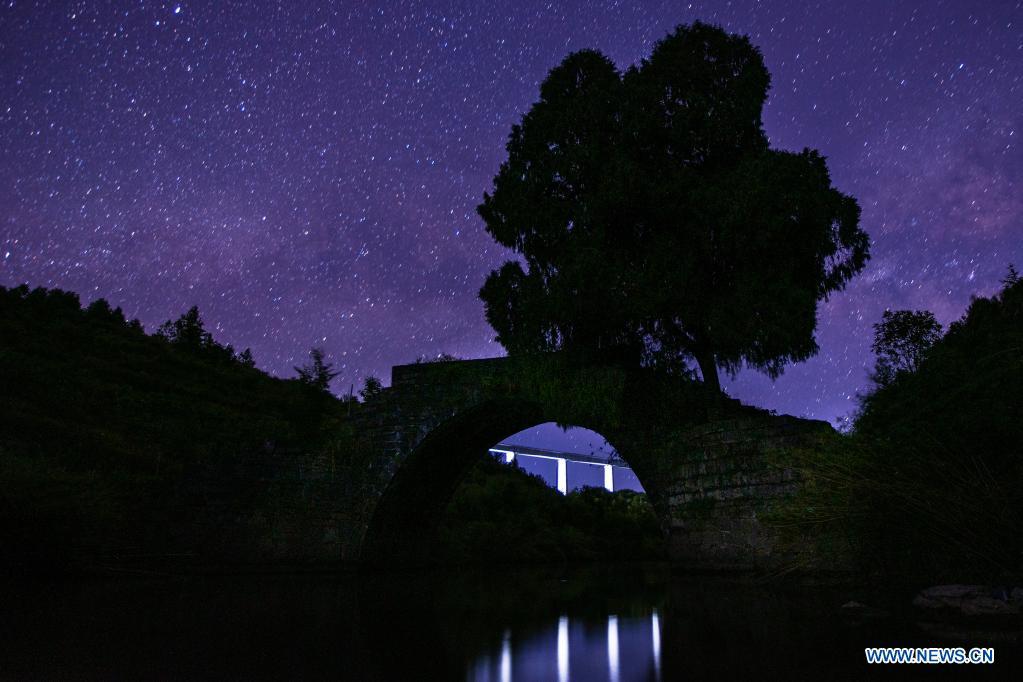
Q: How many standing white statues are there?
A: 0